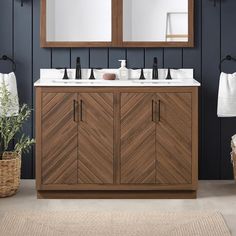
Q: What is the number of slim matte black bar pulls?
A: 4